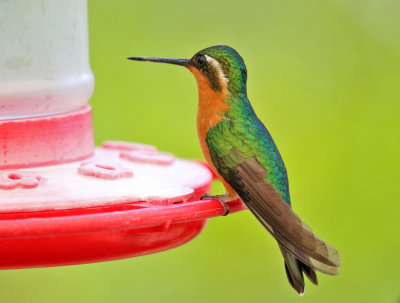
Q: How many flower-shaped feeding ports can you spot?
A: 4